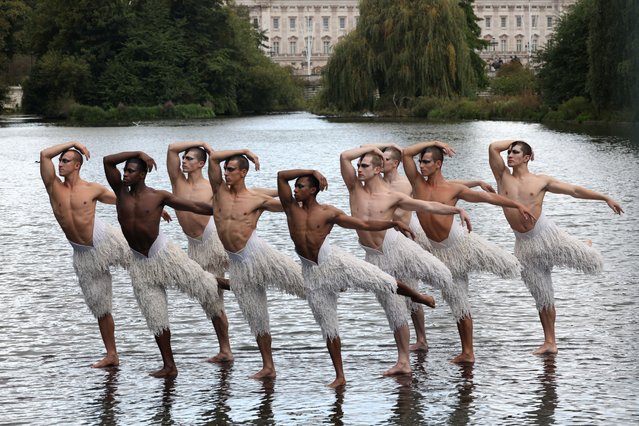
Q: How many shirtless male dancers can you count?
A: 9